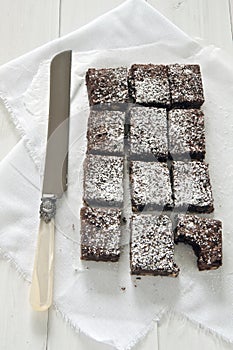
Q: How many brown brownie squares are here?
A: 12